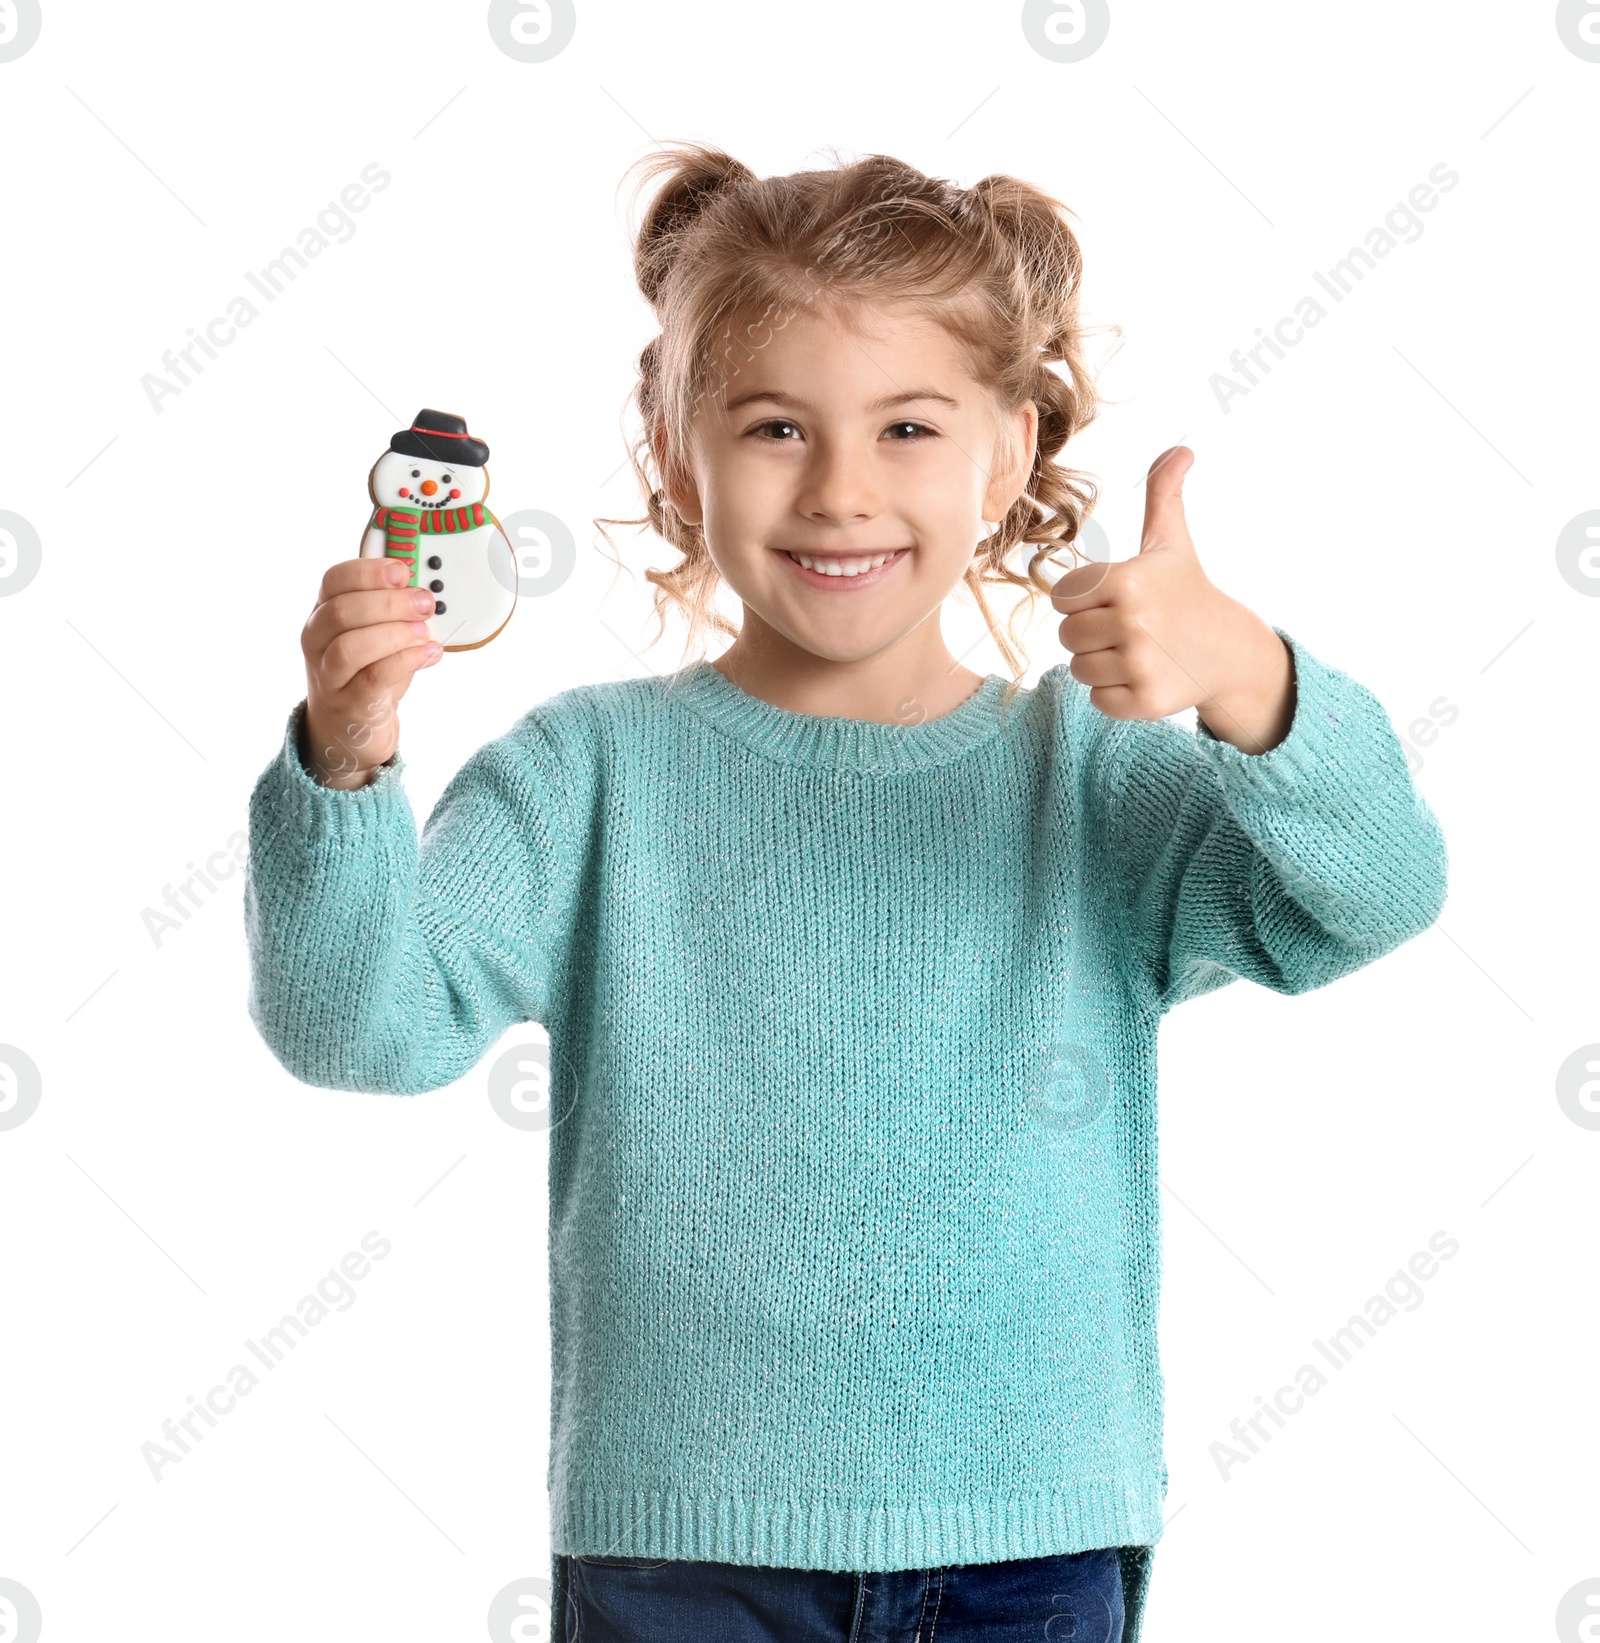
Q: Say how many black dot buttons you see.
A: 3